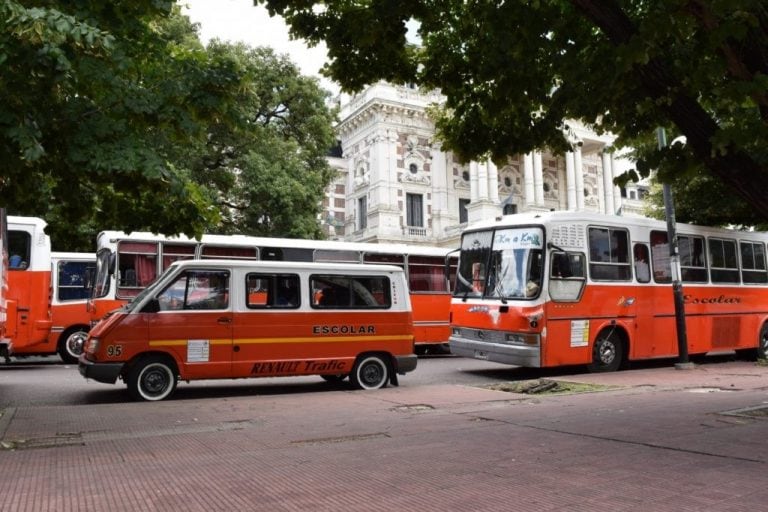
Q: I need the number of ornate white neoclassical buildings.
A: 1